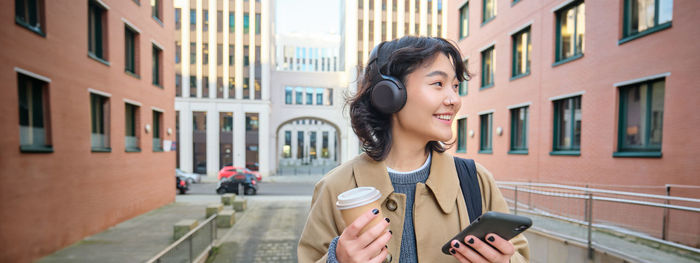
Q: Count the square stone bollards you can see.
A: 5